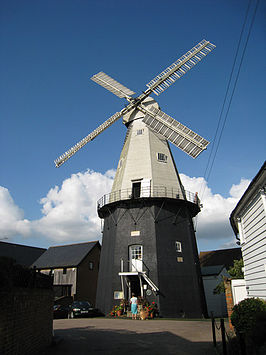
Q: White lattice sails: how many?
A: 4